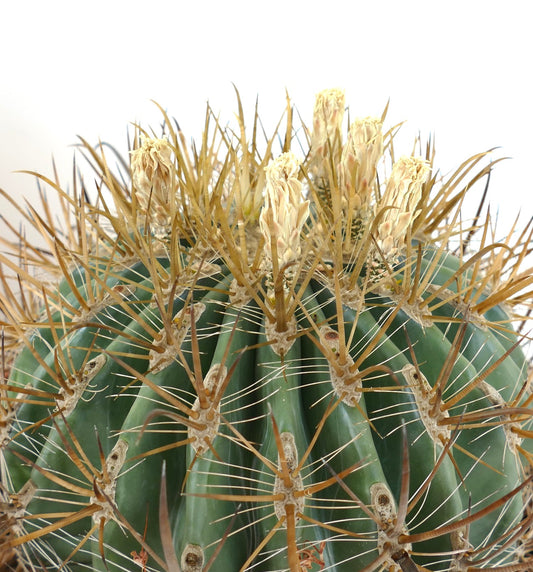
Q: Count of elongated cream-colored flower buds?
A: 5